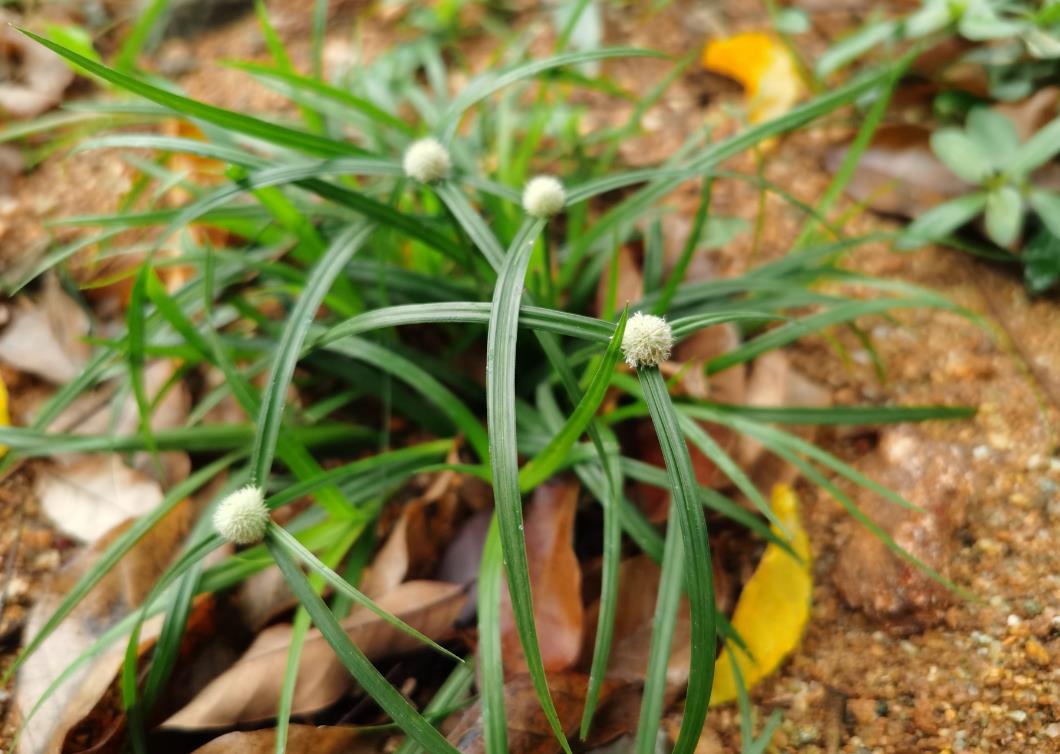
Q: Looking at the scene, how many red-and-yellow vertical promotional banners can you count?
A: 0